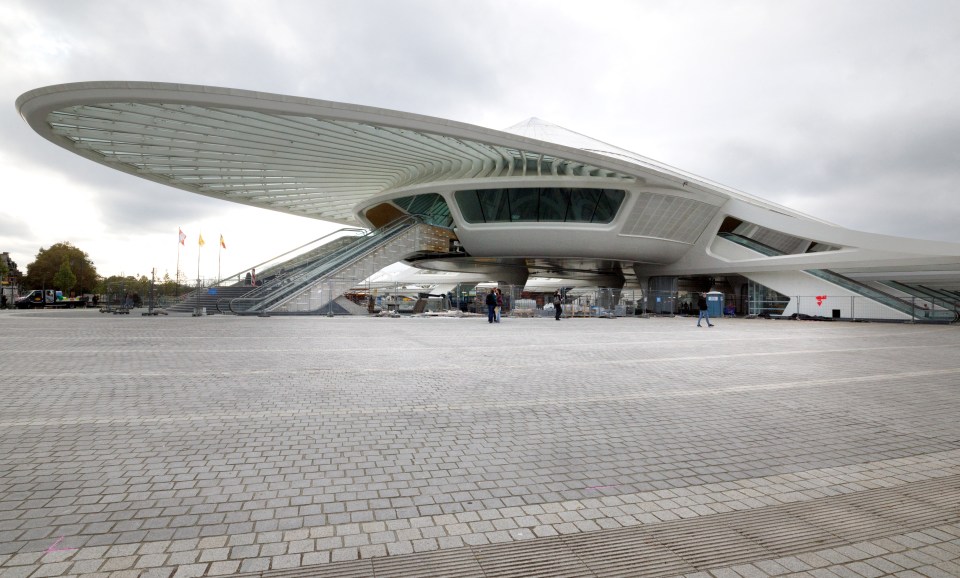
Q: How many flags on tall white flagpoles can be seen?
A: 3